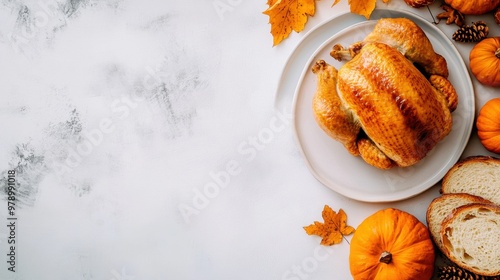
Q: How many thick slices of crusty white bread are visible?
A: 3